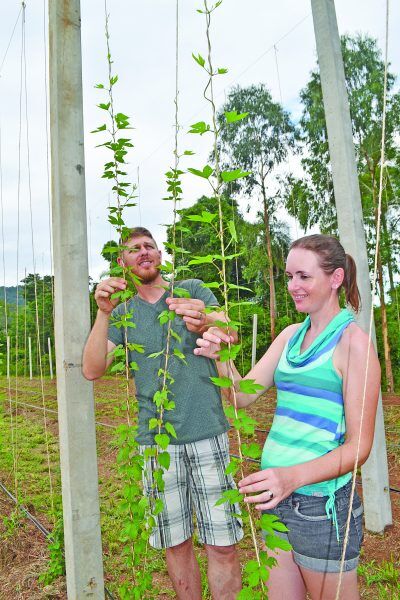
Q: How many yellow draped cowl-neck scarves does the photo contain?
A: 0